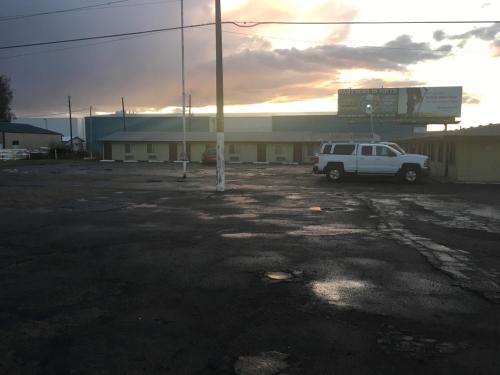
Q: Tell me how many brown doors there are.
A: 5